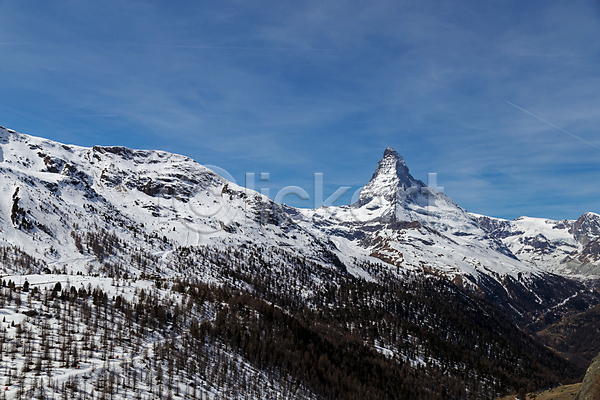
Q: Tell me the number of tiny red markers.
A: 4